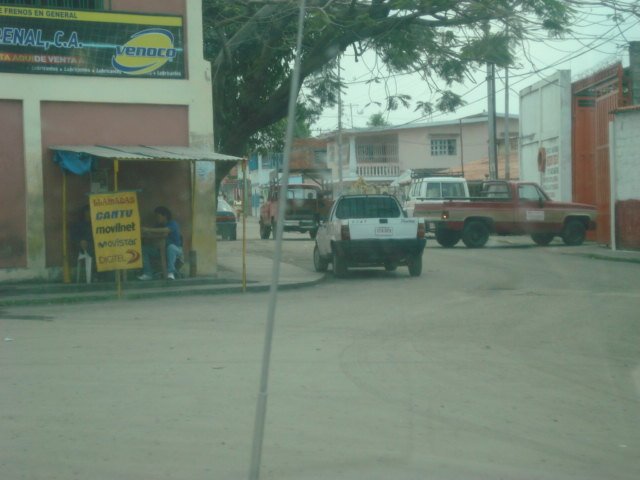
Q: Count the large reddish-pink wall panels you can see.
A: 2